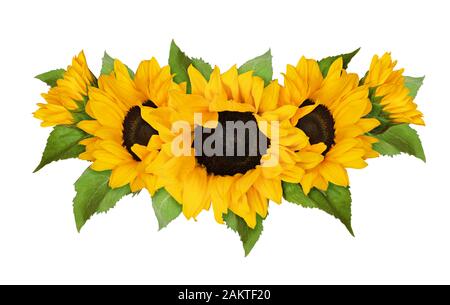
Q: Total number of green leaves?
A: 12